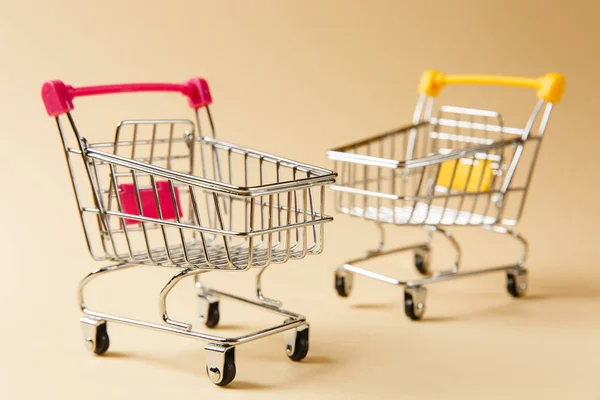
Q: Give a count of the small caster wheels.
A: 8